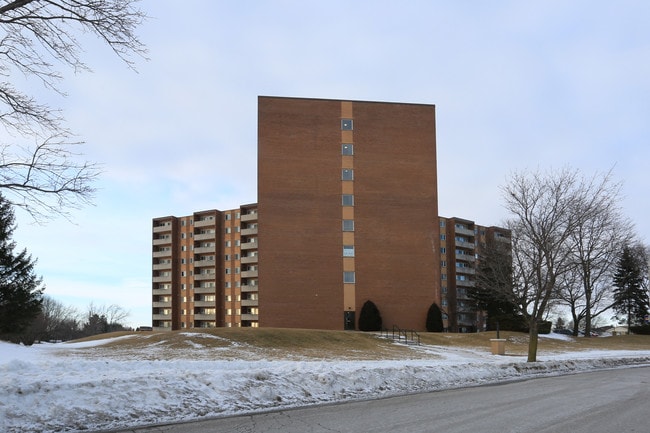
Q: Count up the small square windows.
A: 7